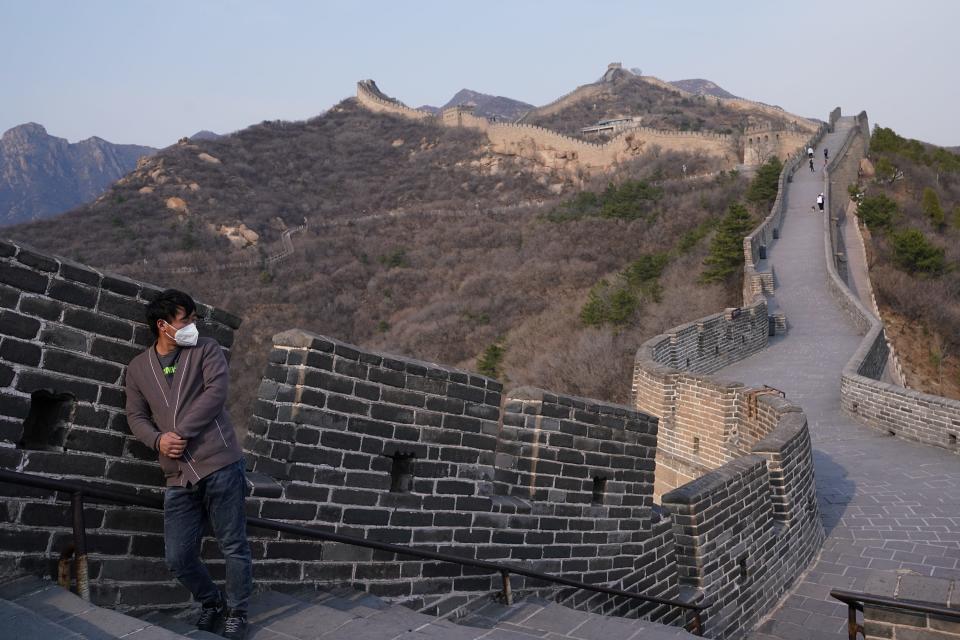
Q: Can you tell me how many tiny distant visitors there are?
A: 4